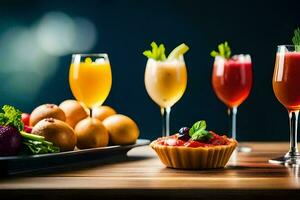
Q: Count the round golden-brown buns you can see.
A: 6